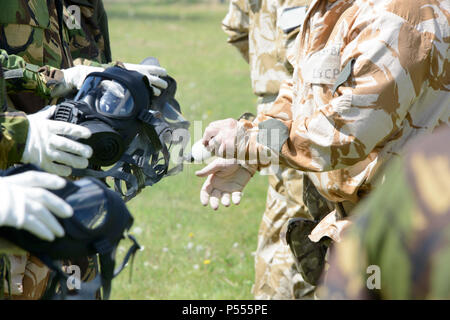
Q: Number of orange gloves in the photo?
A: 0